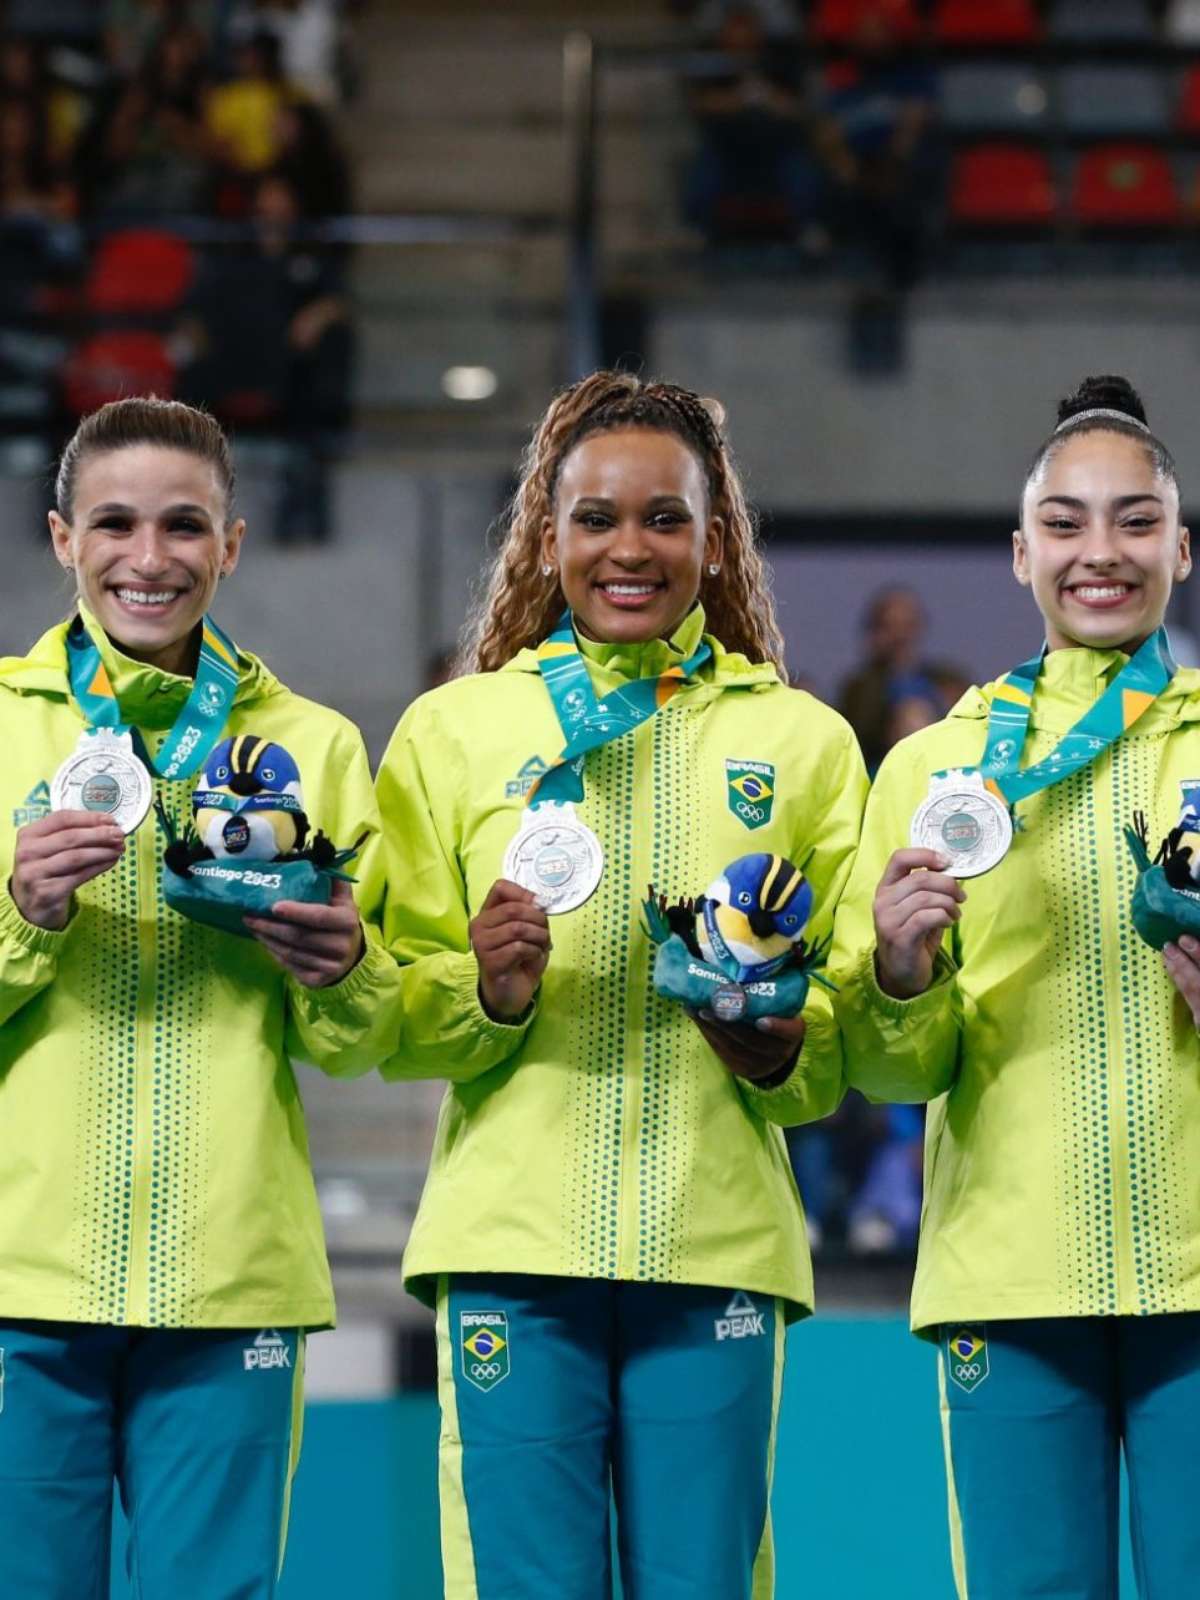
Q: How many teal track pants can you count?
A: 3